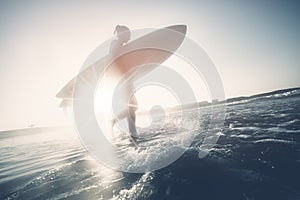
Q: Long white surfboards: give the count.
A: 1